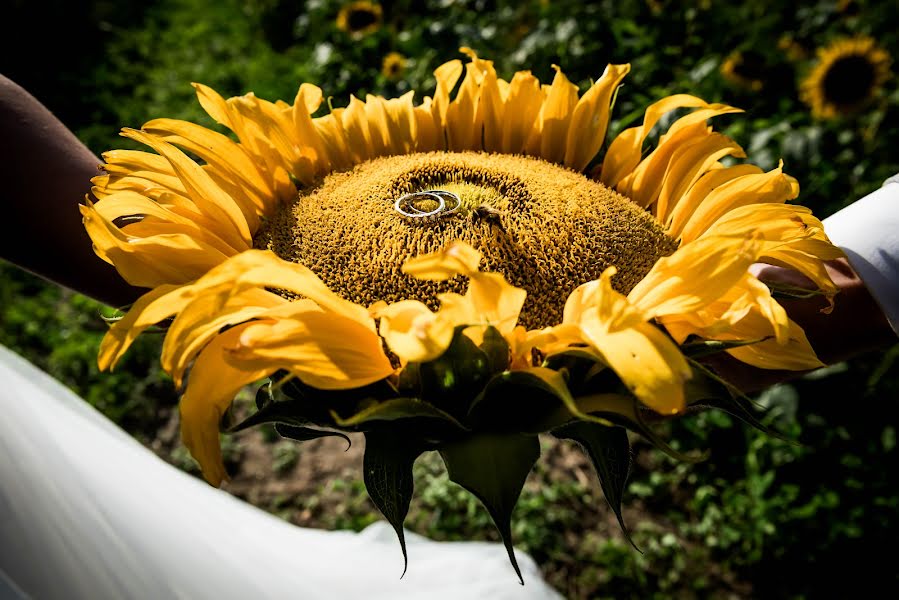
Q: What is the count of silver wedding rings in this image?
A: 2